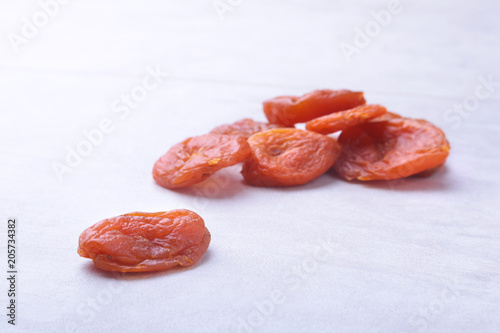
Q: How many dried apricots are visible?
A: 7